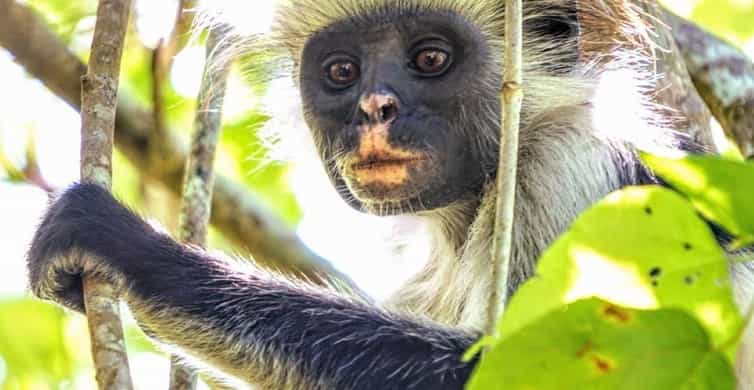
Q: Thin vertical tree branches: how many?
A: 3